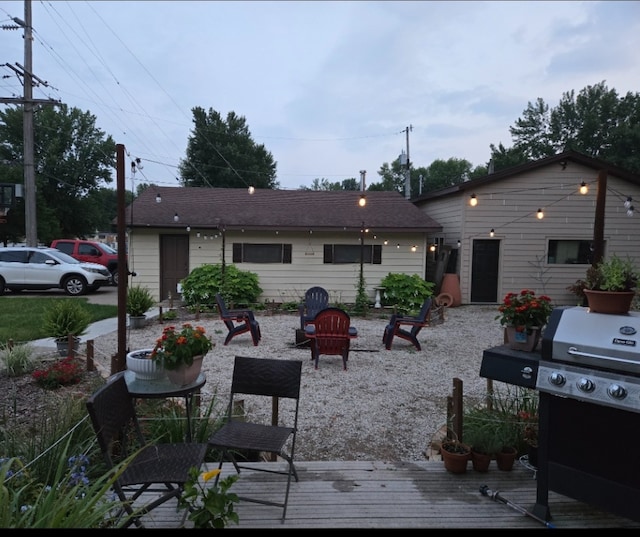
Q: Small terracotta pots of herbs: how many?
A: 3